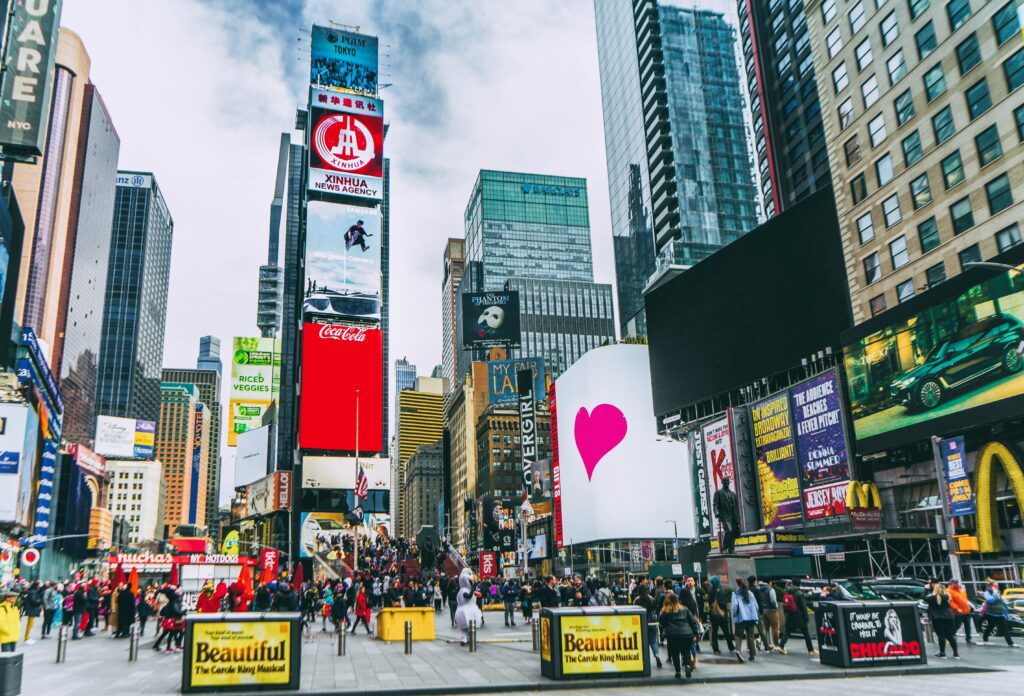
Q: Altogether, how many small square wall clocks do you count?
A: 0